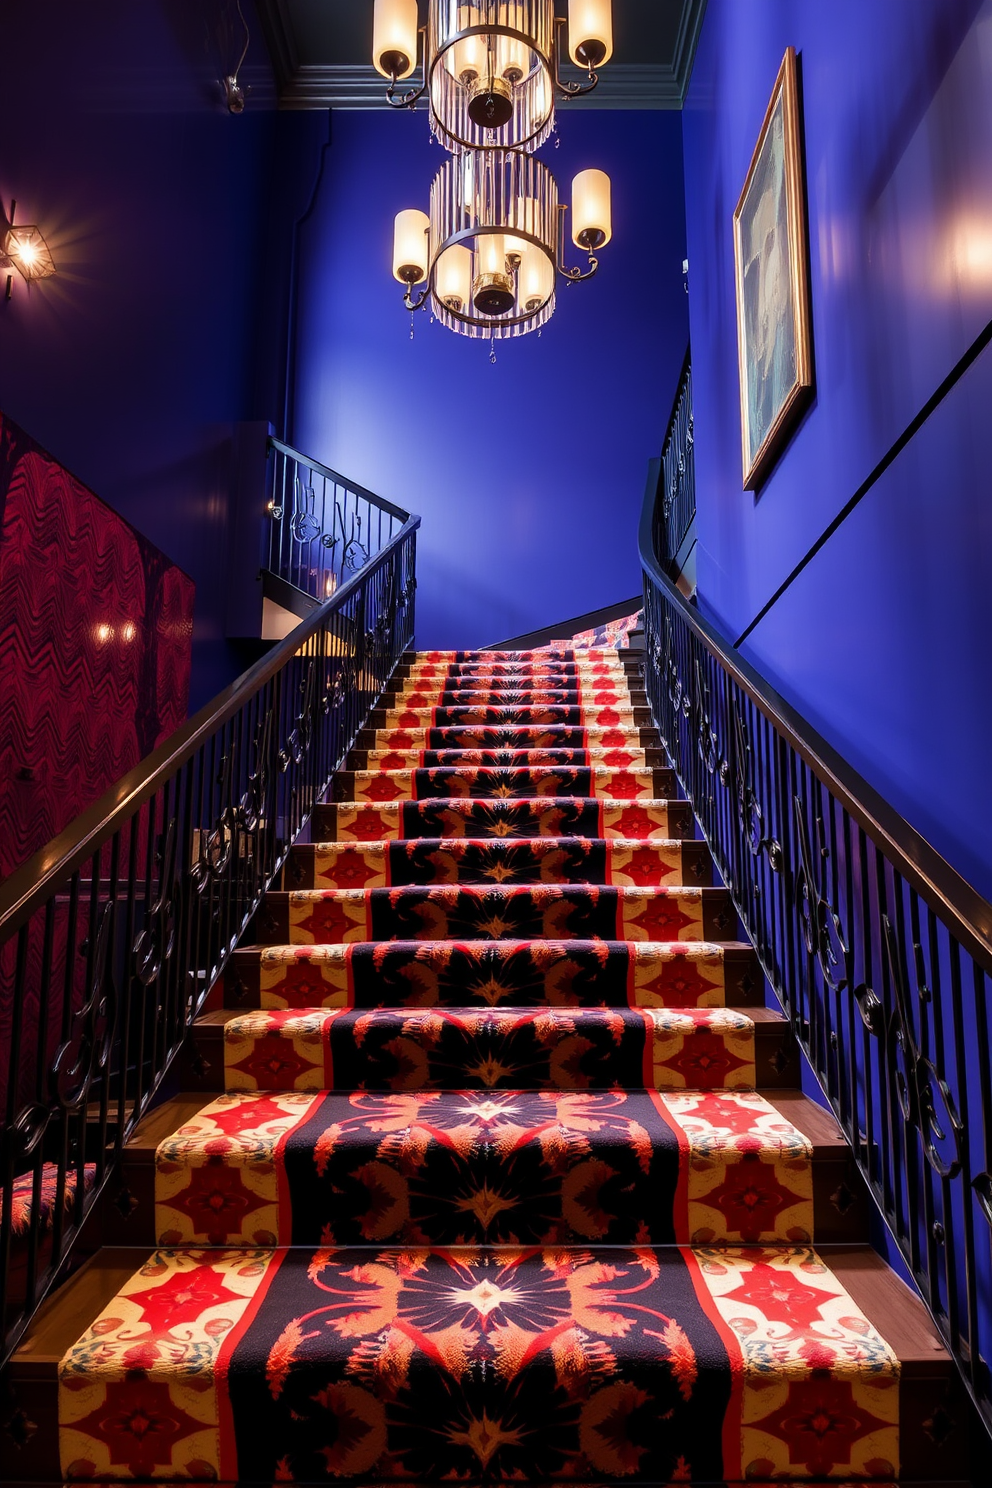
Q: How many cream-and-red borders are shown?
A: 2